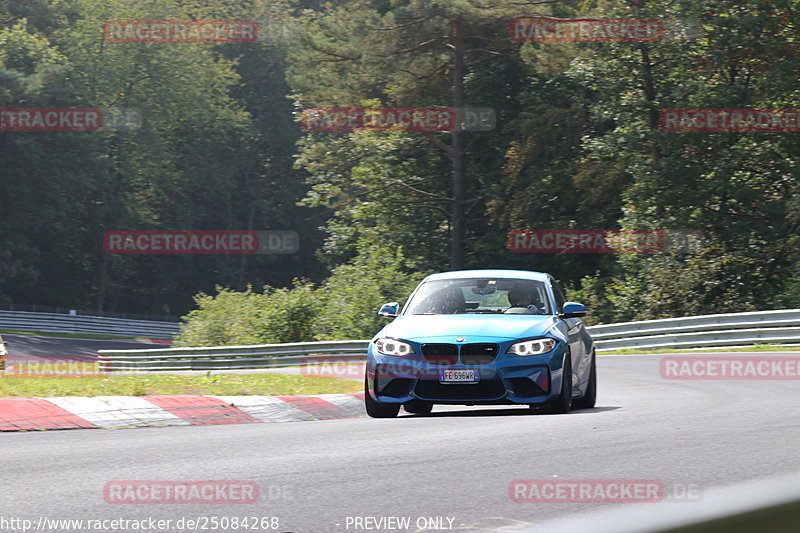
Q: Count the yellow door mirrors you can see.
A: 0